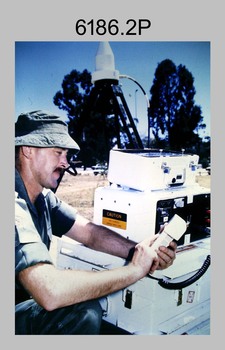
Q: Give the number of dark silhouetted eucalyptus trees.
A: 2